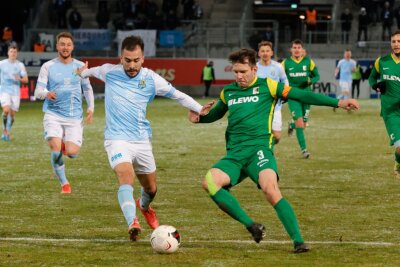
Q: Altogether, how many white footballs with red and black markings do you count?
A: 1